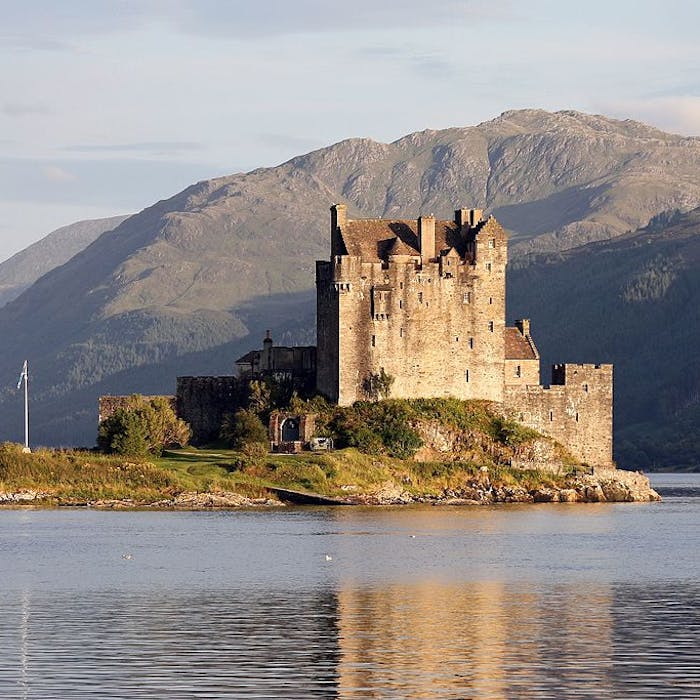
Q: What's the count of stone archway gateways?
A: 1